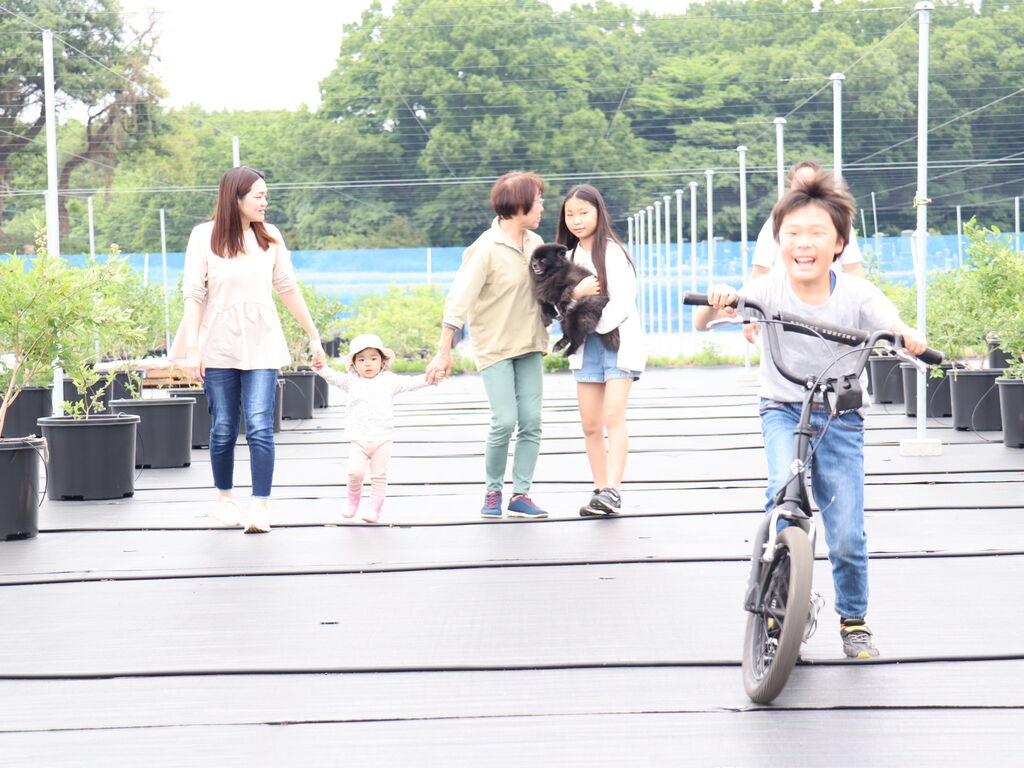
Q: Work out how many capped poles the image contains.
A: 13